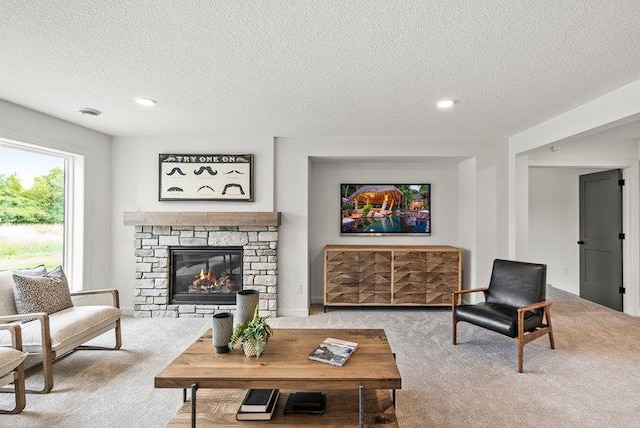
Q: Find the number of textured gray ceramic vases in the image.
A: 2